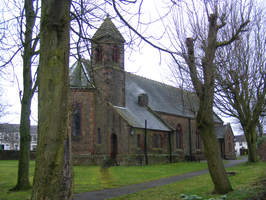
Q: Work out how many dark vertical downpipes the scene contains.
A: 3